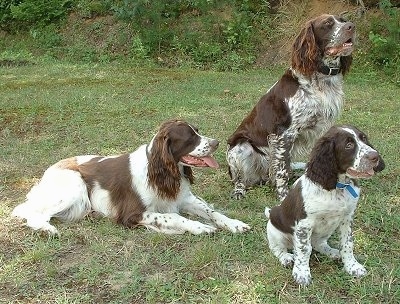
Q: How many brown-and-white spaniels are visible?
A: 3